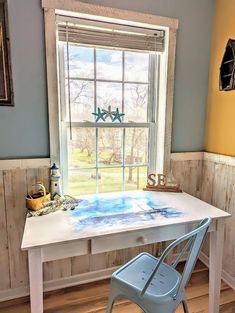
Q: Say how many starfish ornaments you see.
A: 3